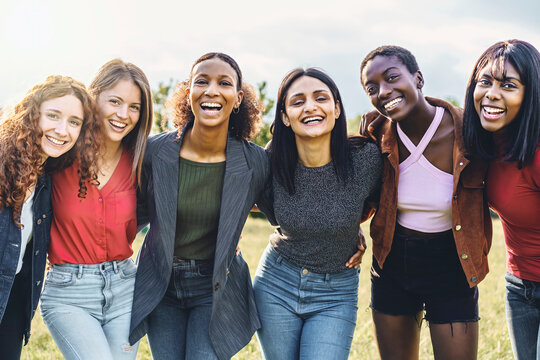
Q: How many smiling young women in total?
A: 6